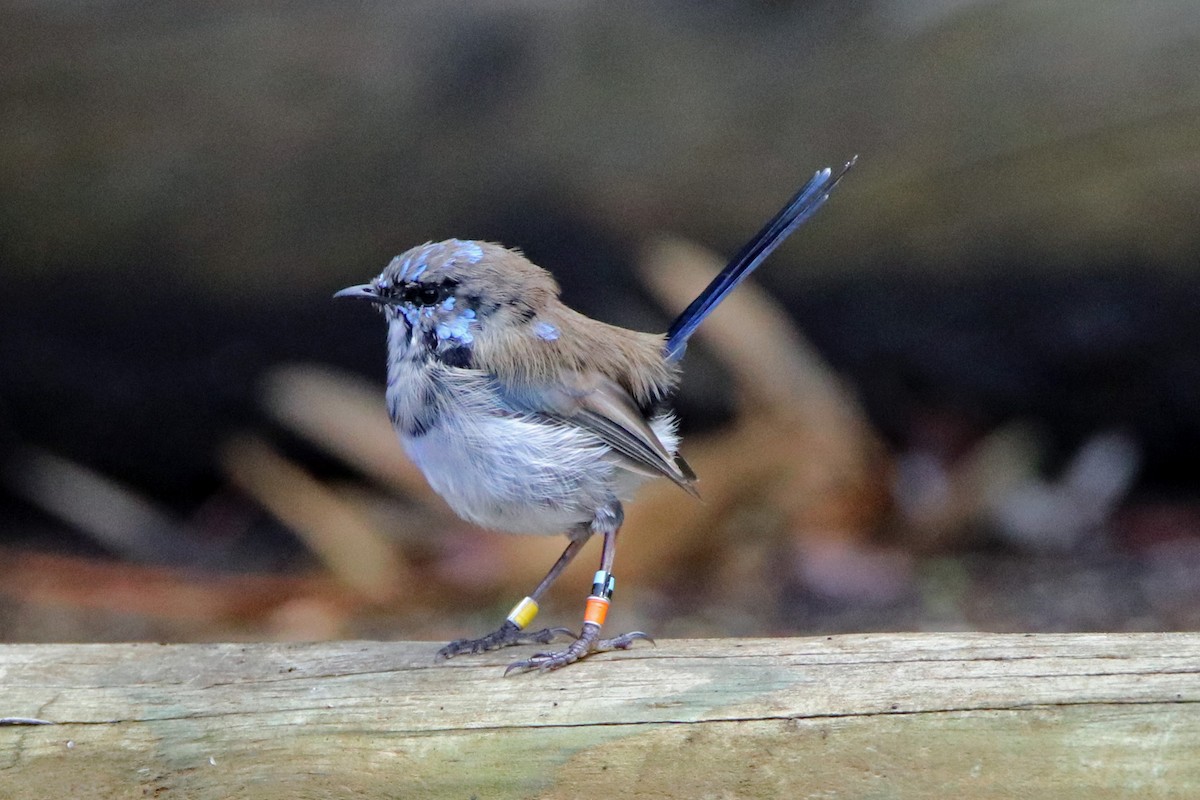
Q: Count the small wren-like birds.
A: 1